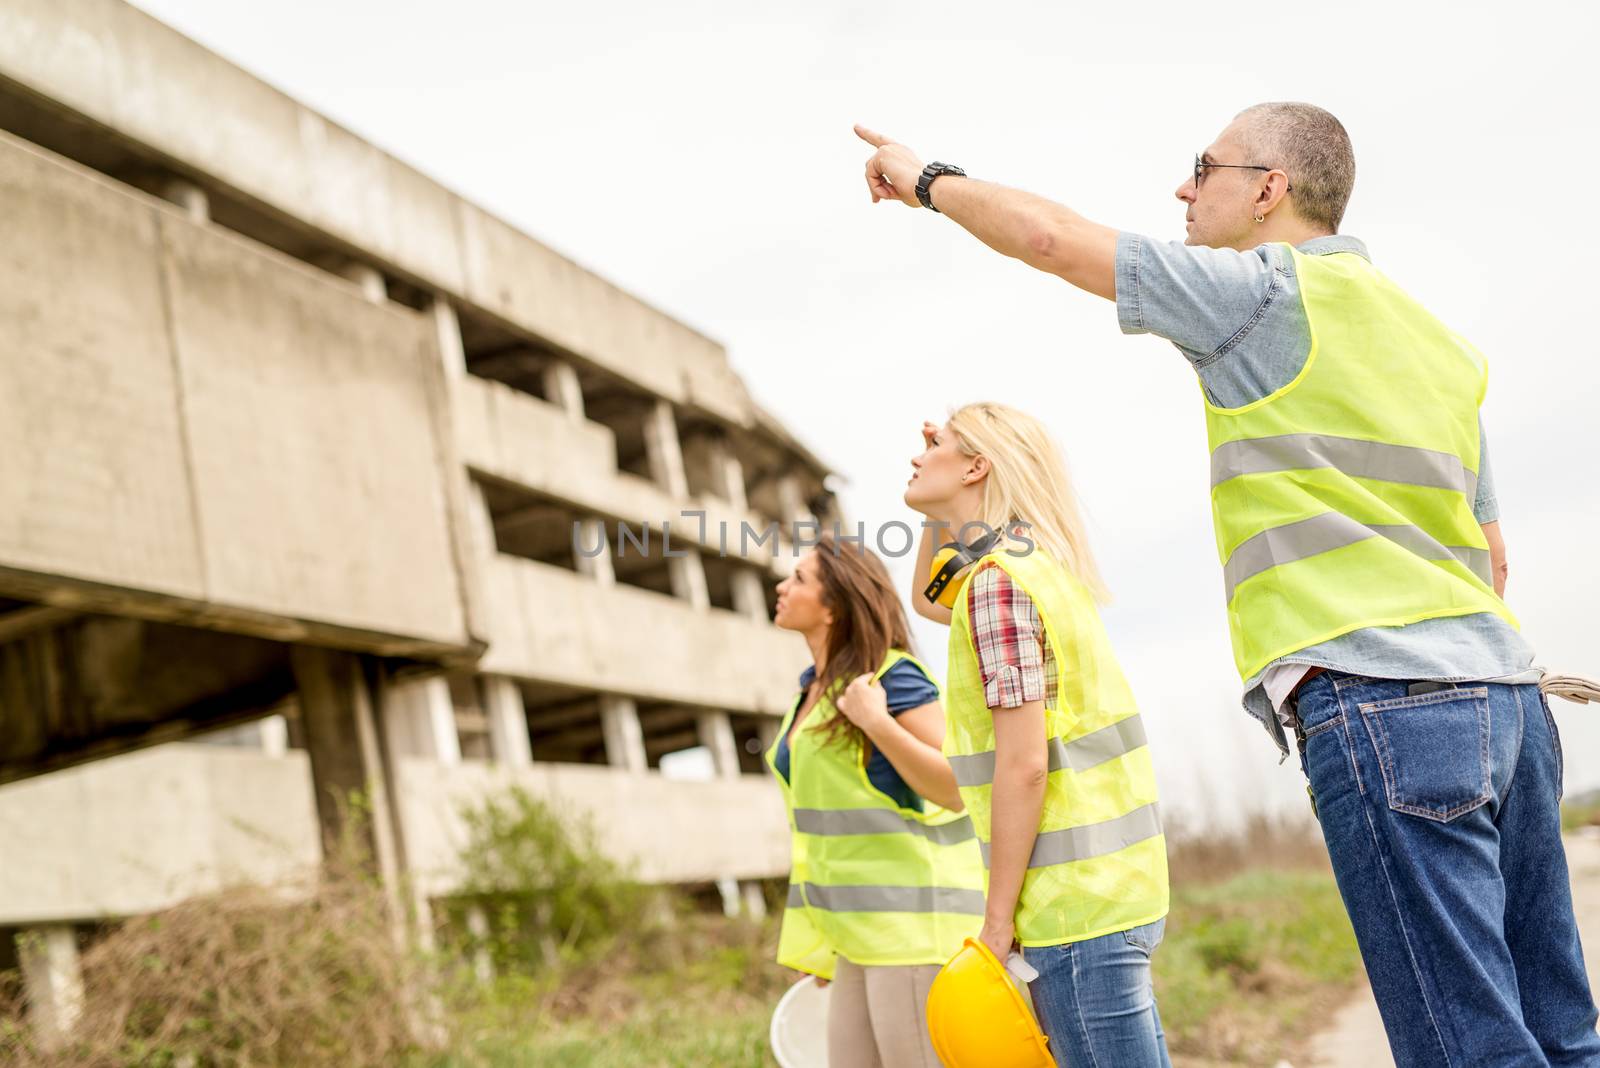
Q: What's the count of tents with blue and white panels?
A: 0